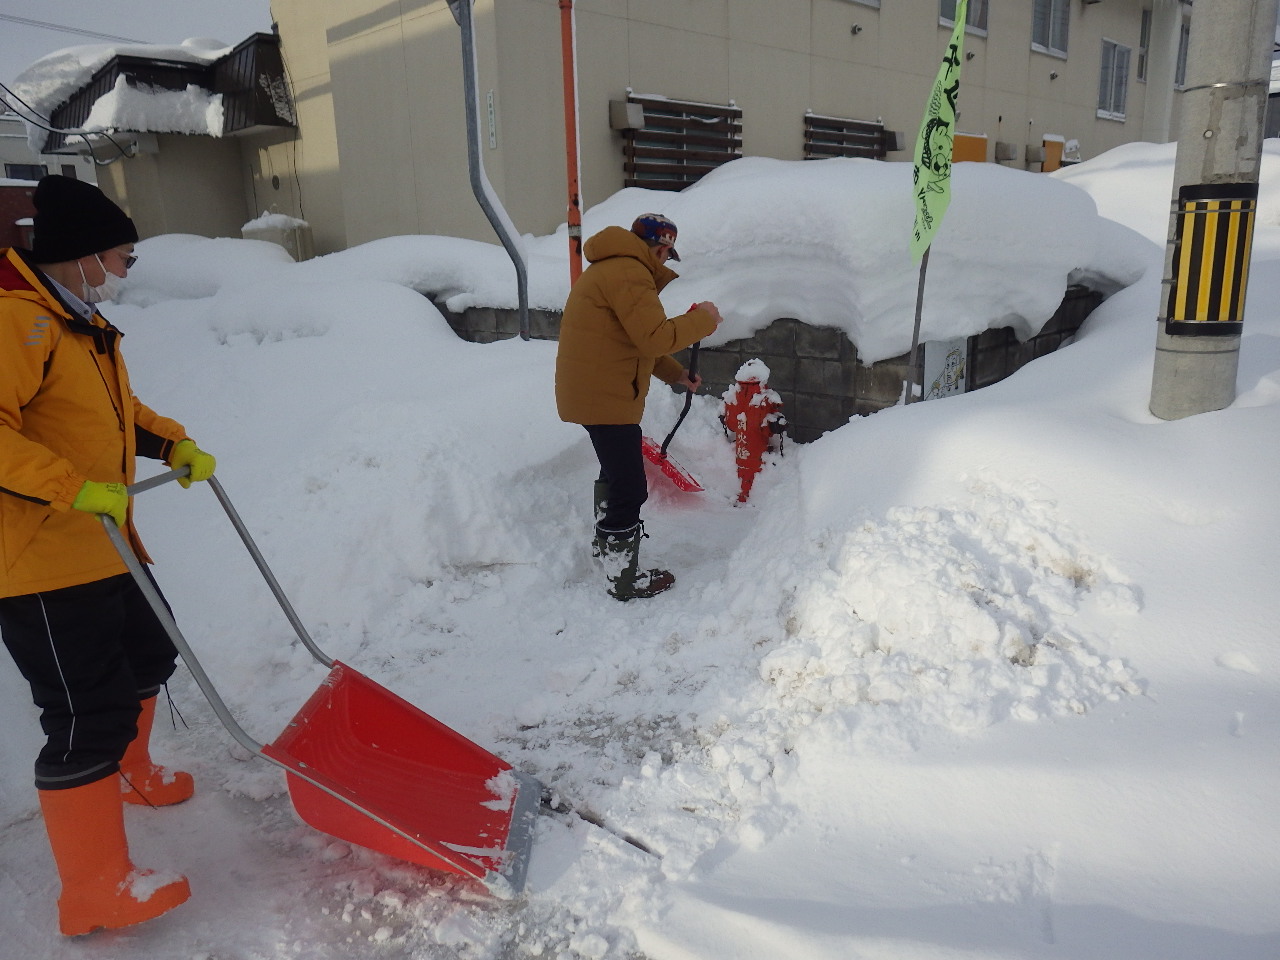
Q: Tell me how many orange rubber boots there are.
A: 2